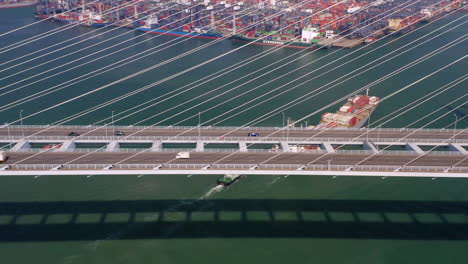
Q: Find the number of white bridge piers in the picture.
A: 11